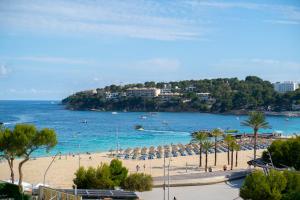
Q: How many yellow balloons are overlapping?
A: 0